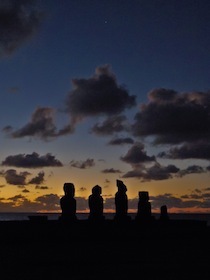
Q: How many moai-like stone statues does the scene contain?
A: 5